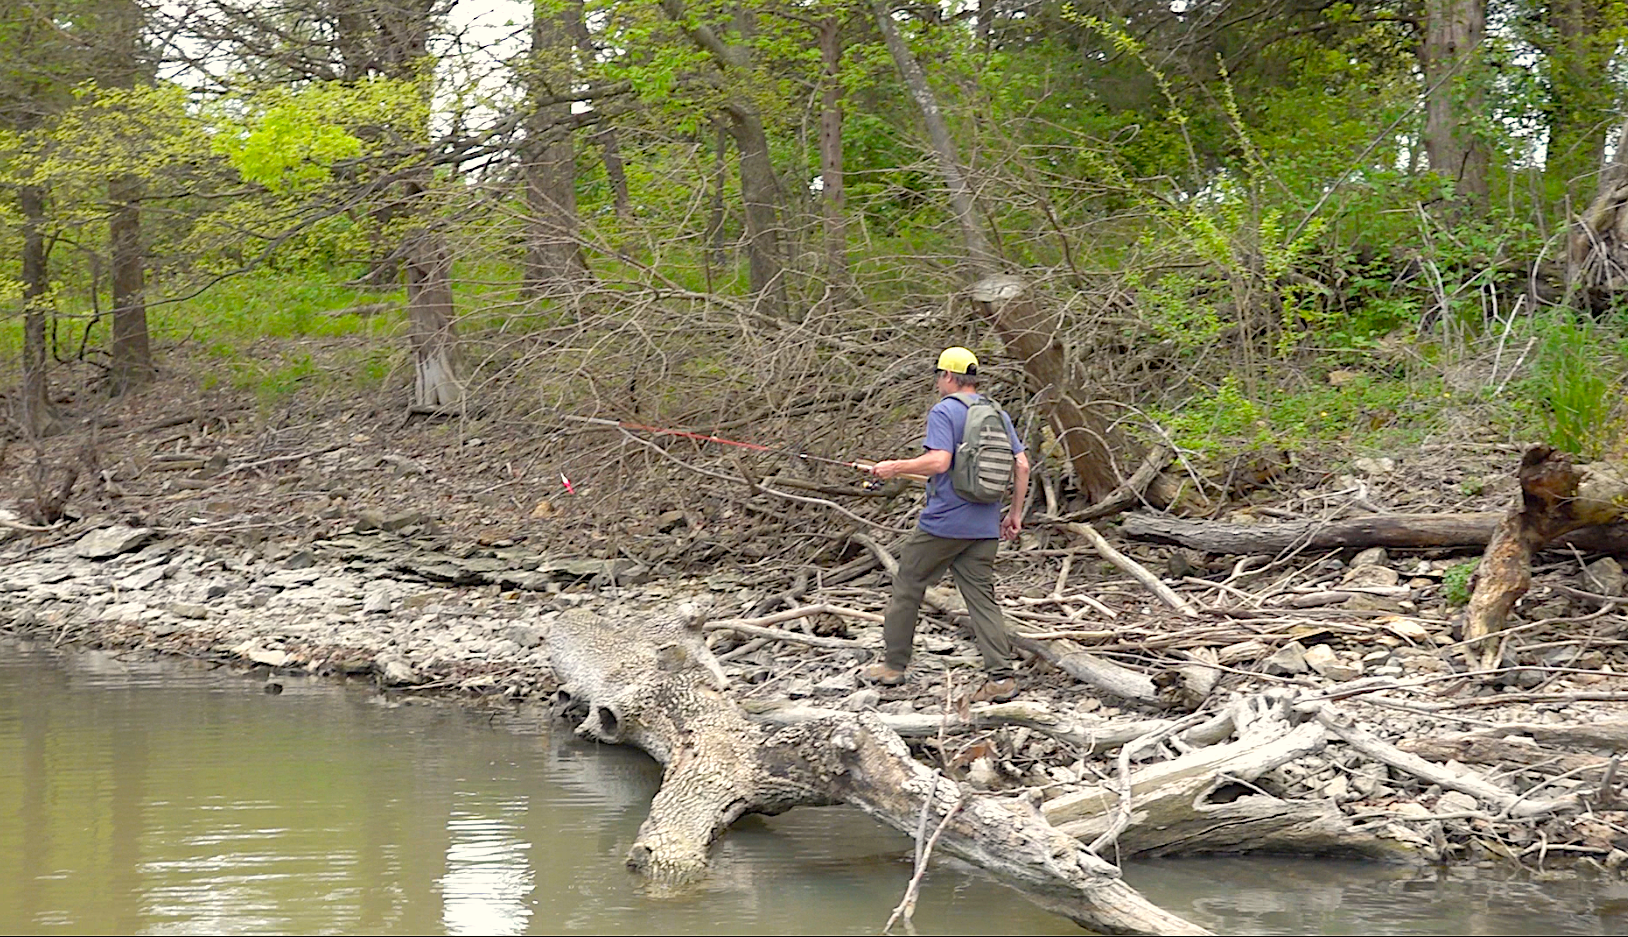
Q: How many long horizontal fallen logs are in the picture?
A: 1